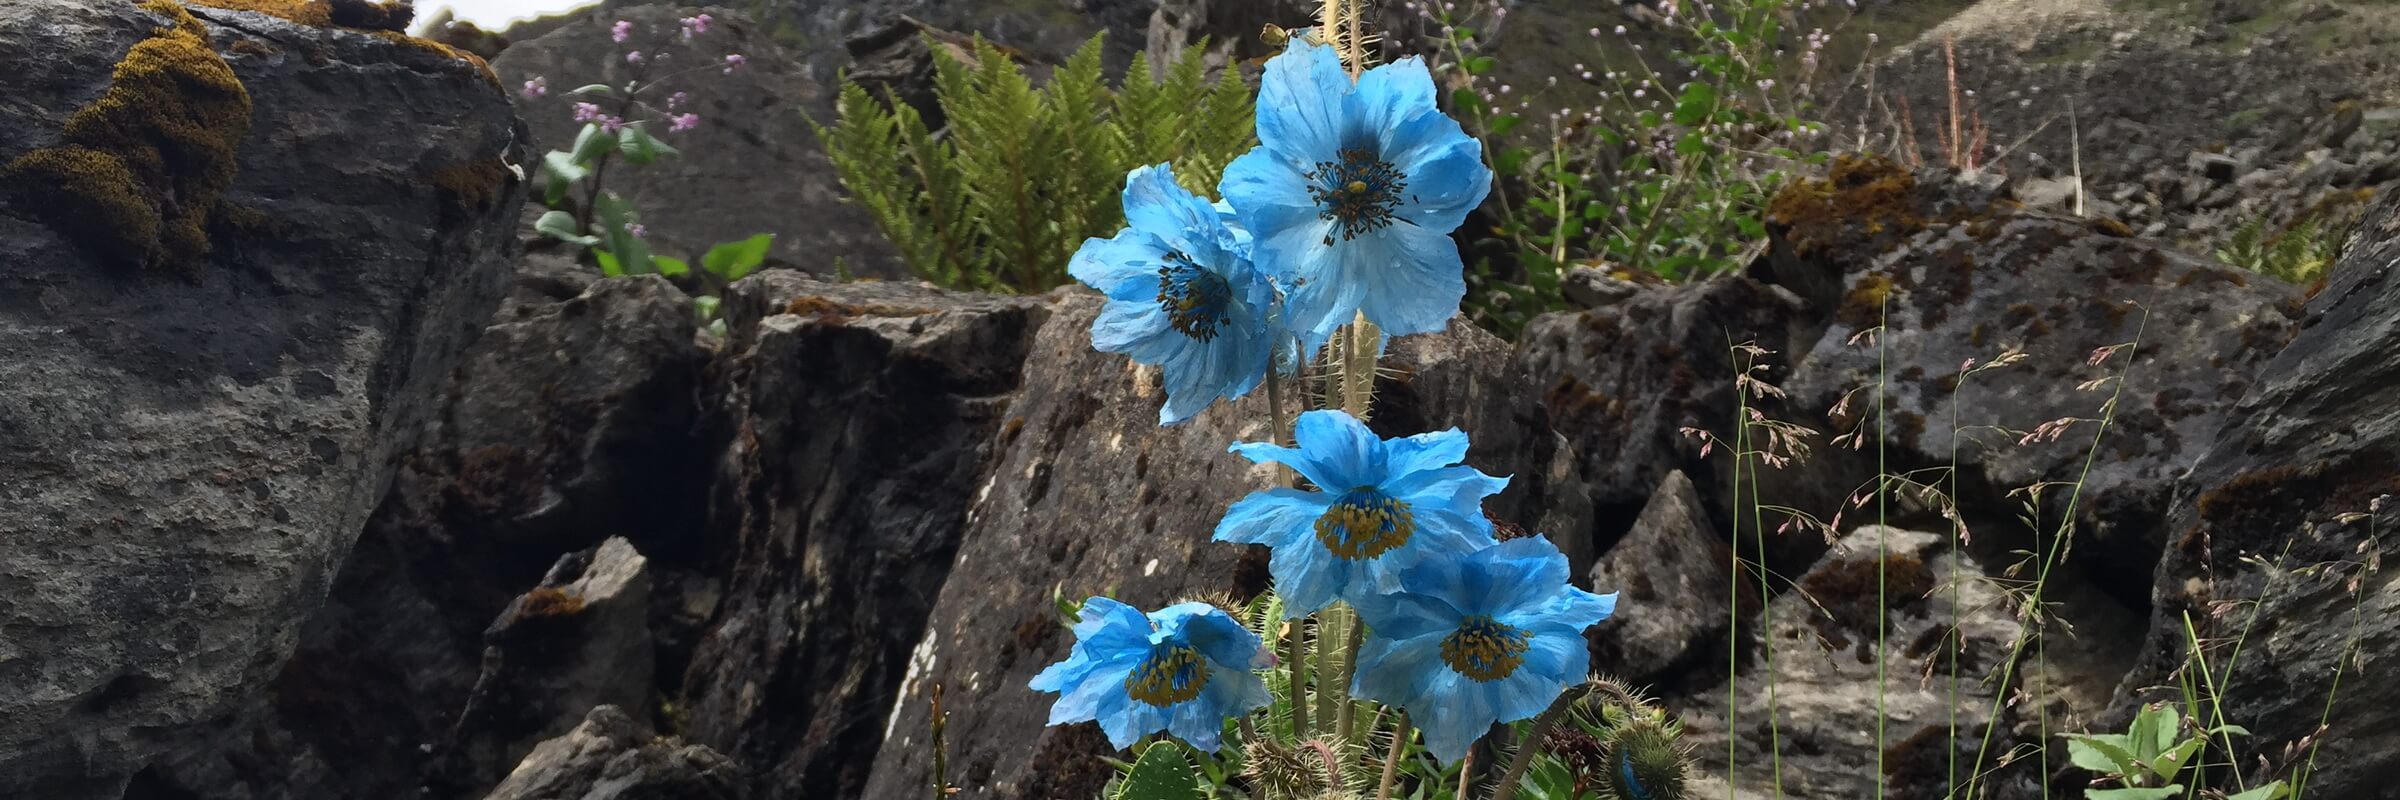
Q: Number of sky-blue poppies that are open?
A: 5